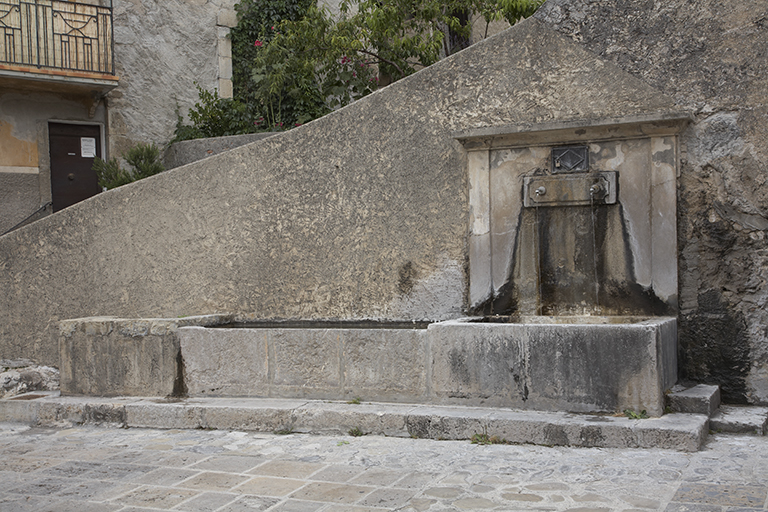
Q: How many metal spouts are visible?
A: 2